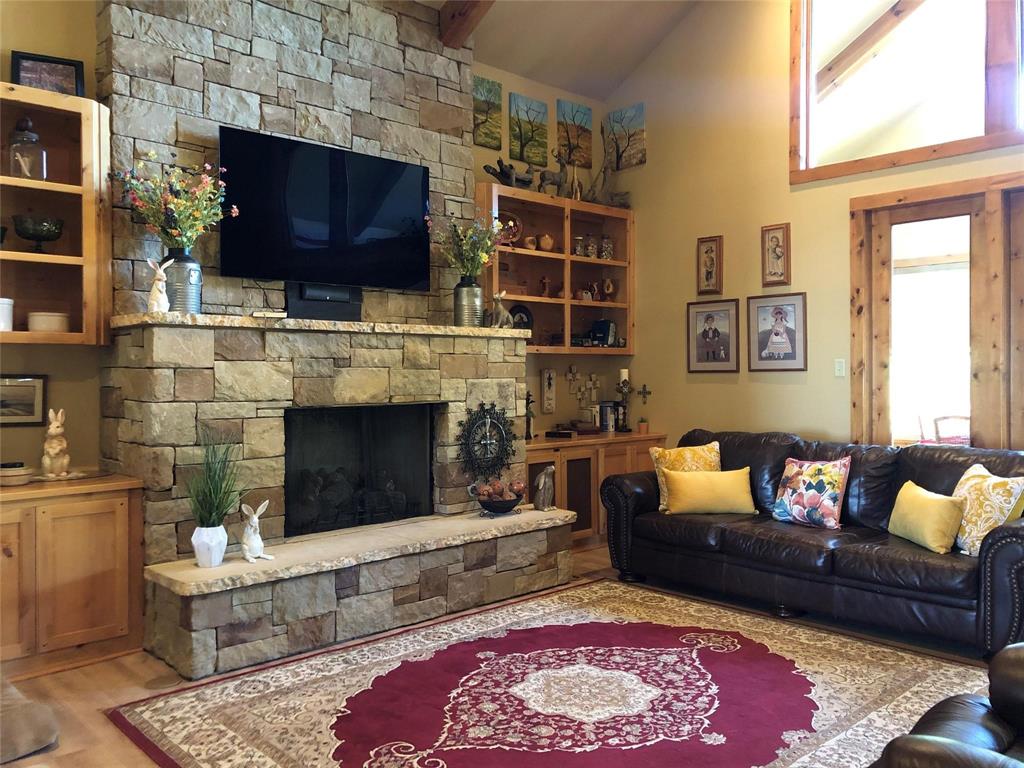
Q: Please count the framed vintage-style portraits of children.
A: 4